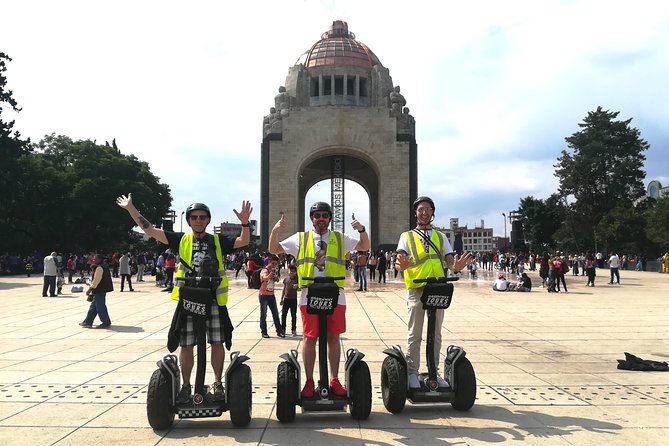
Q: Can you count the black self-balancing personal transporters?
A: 3